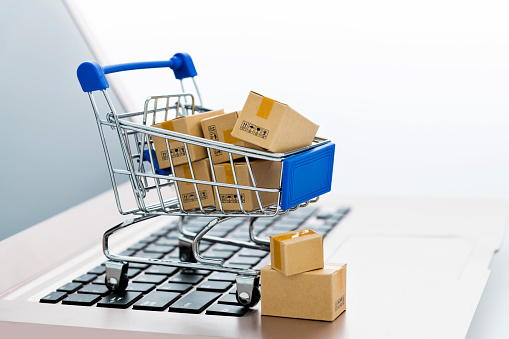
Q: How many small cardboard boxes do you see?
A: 7